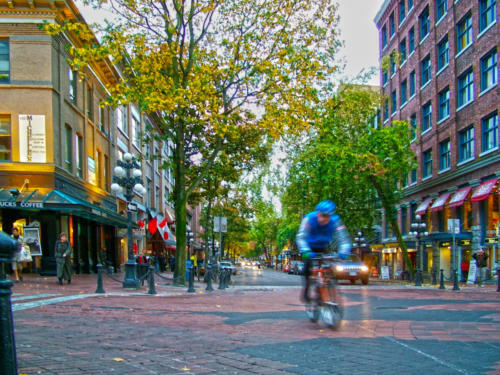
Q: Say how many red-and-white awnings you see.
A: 4